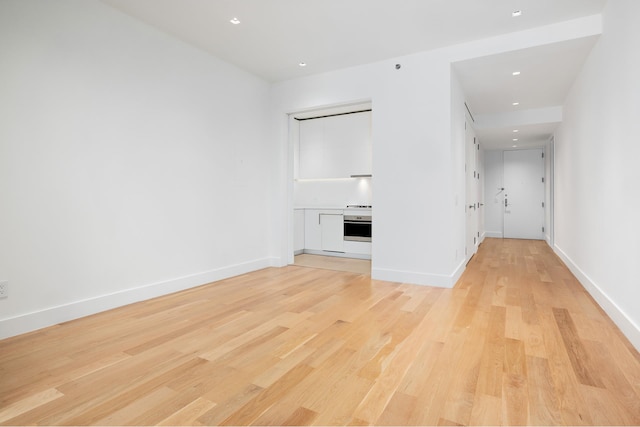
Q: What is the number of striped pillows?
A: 0